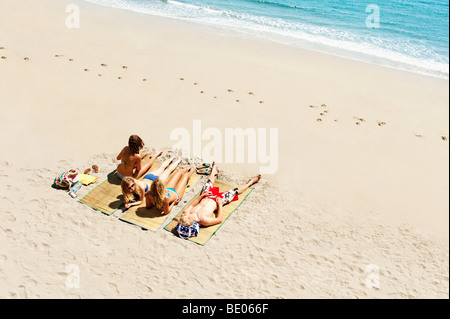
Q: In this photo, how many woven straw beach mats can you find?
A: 3